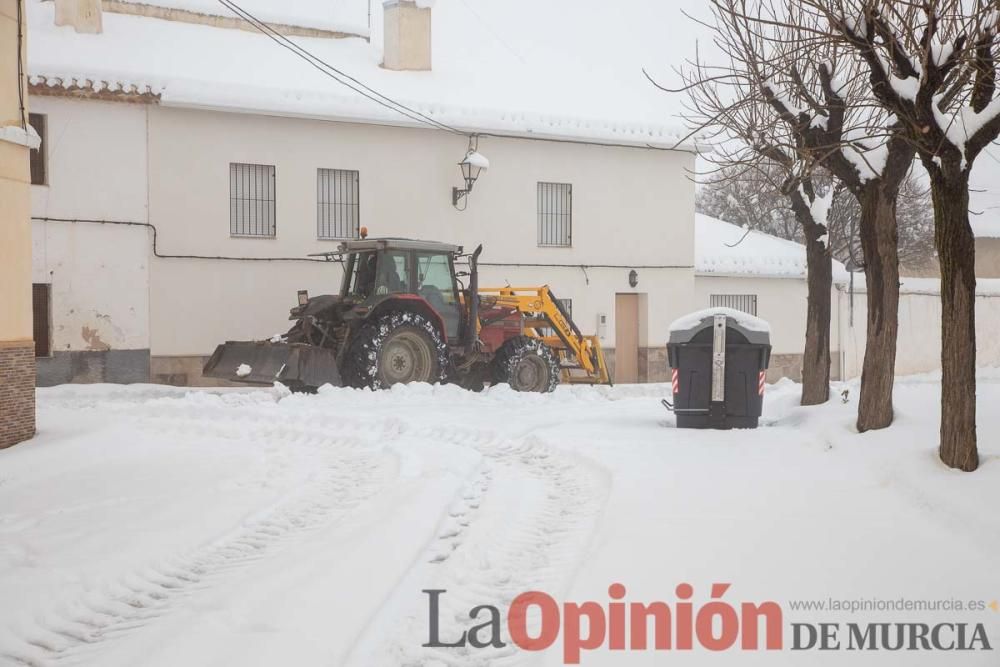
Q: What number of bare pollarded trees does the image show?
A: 3